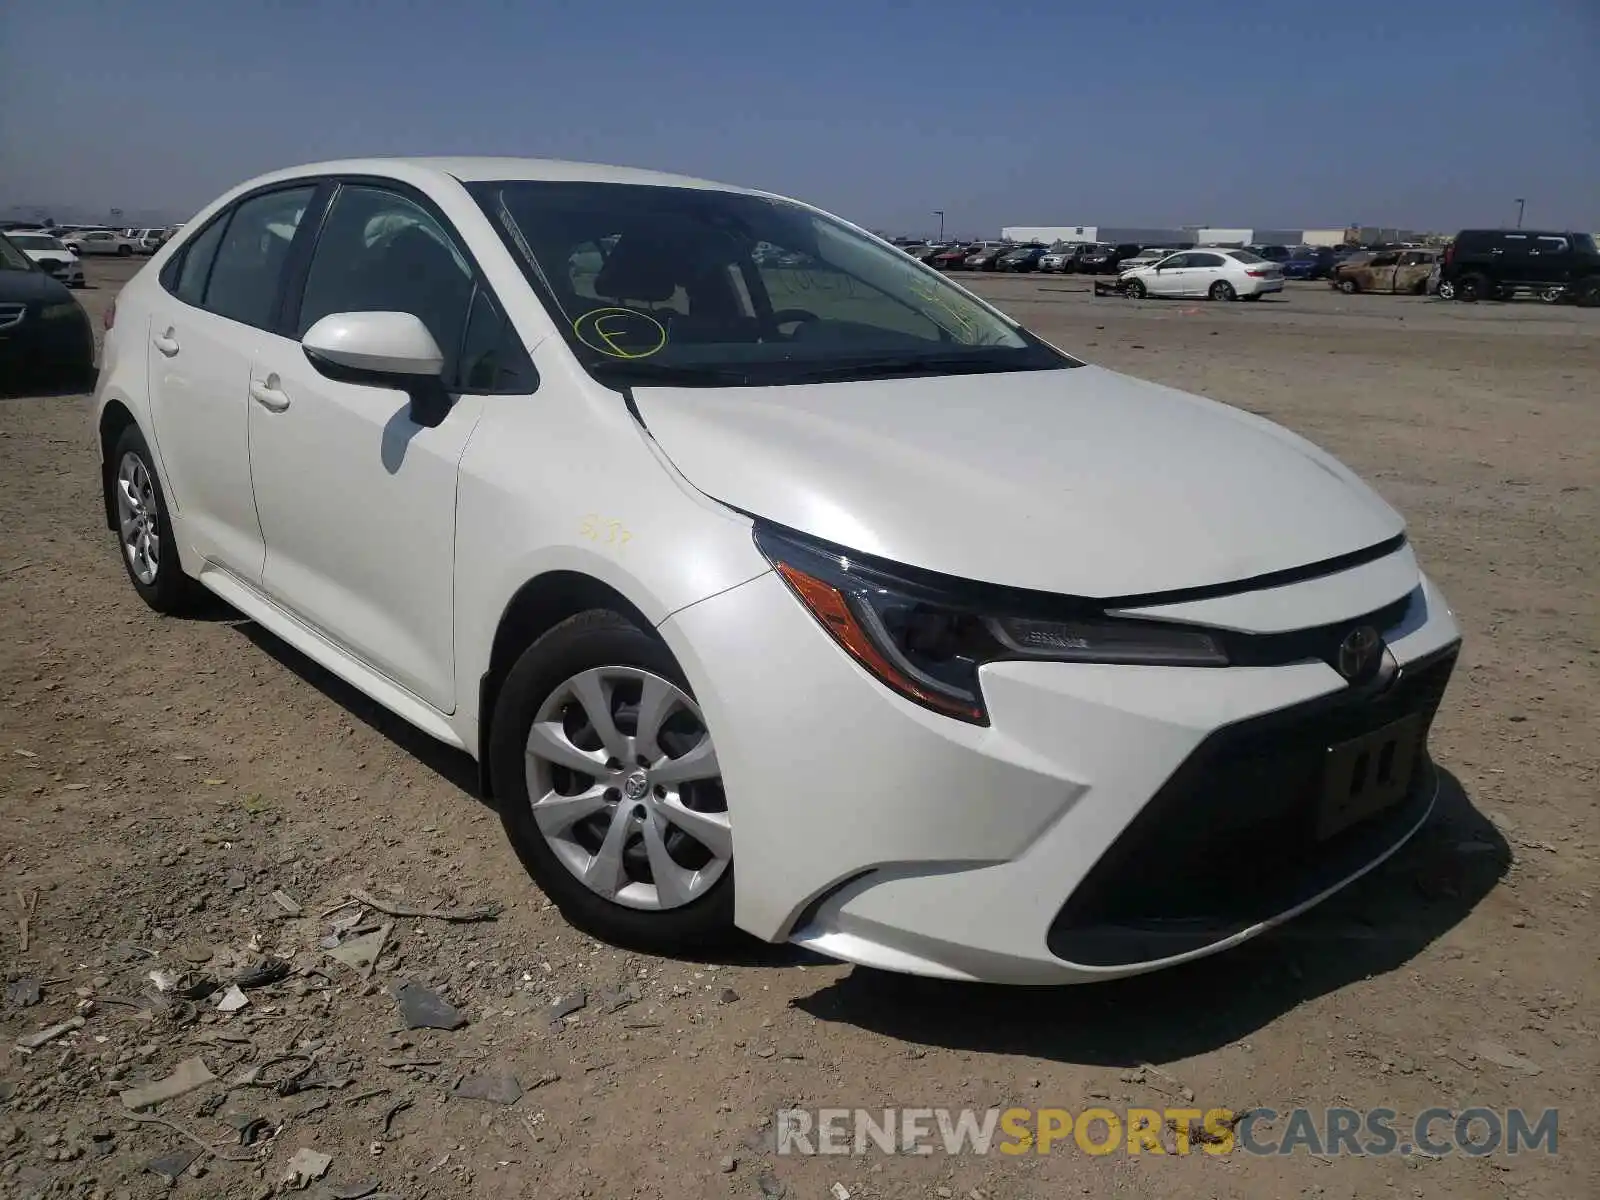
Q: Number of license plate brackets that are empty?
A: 1